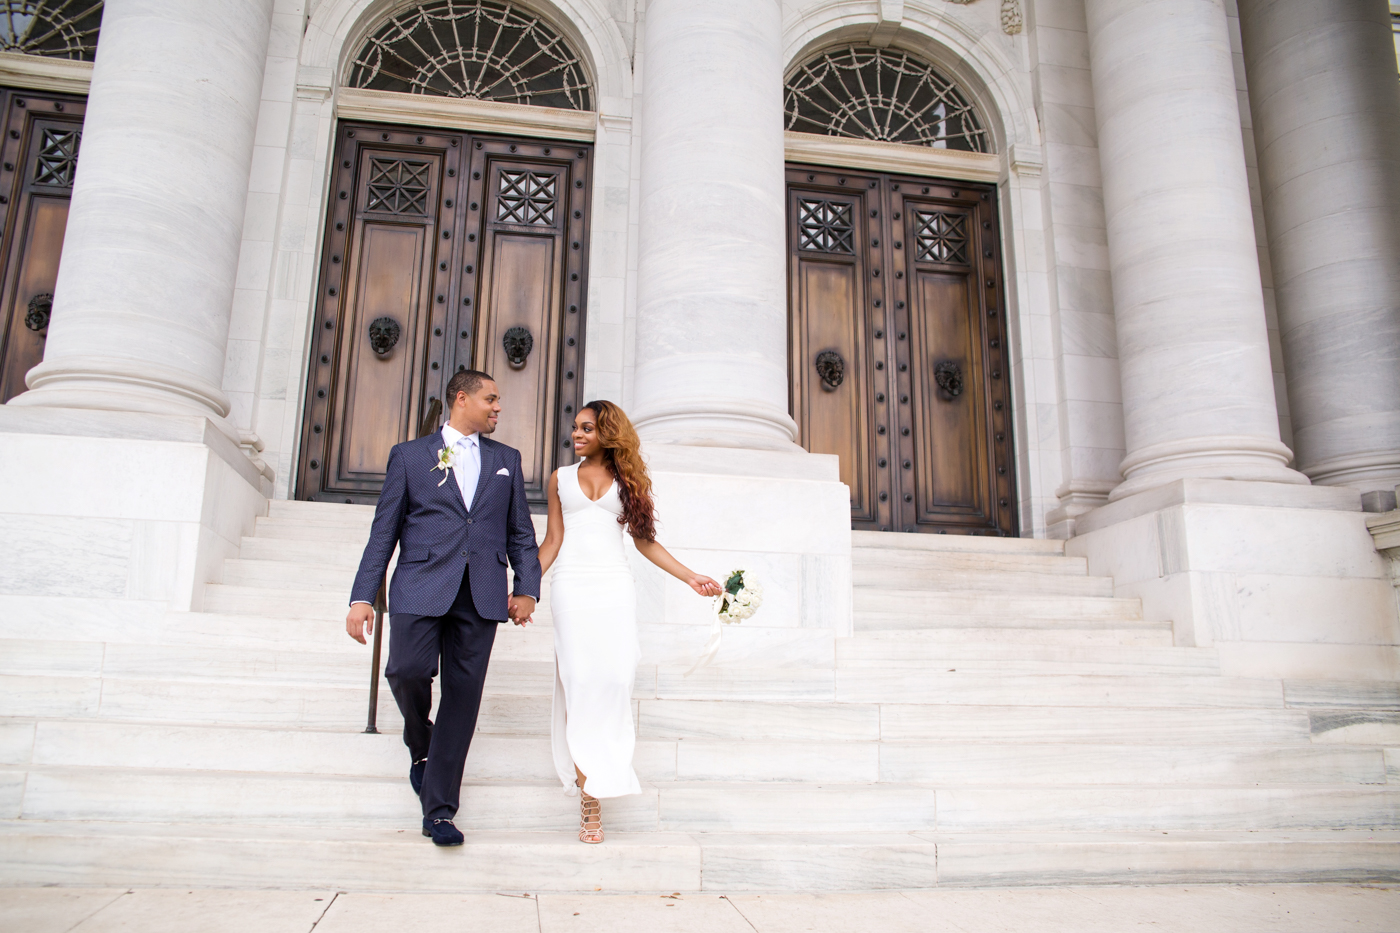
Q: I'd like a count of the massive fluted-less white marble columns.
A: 4